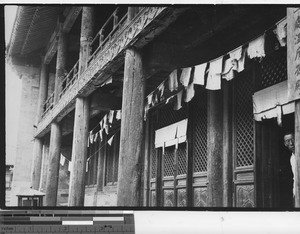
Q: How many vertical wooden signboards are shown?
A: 1